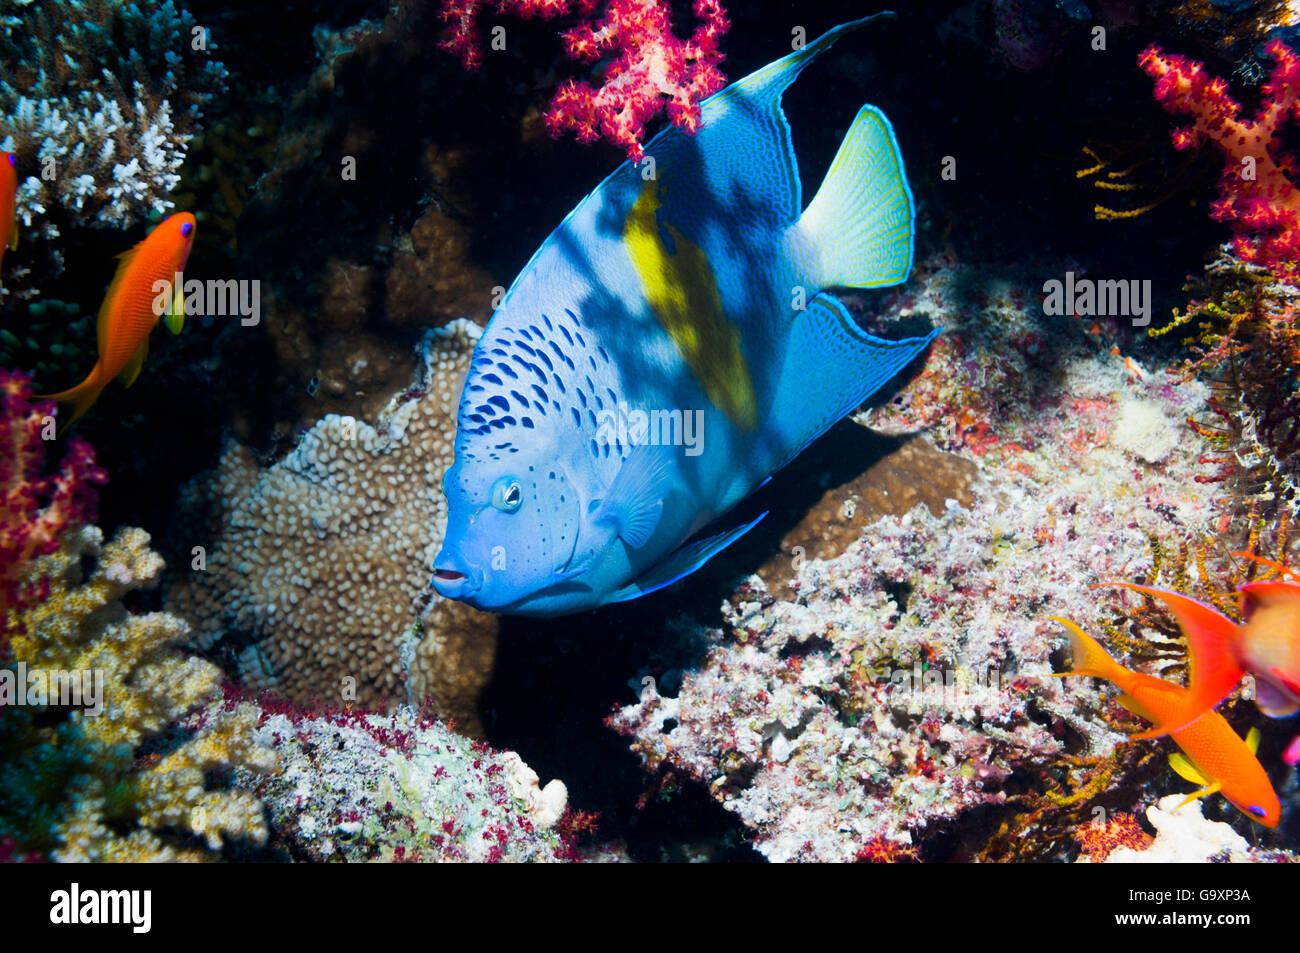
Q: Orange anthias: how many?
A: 4